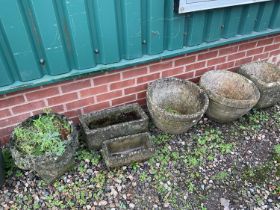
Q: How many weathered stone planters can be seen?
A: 6